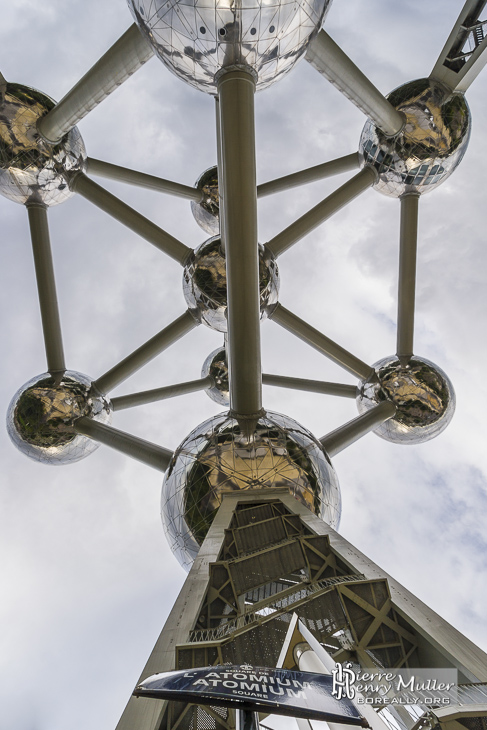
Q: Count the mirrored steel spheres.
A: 9